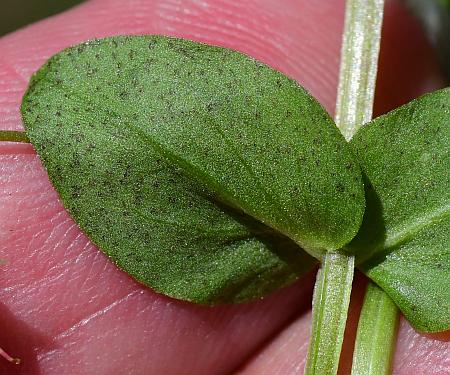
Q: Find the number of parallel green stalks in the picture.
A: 2